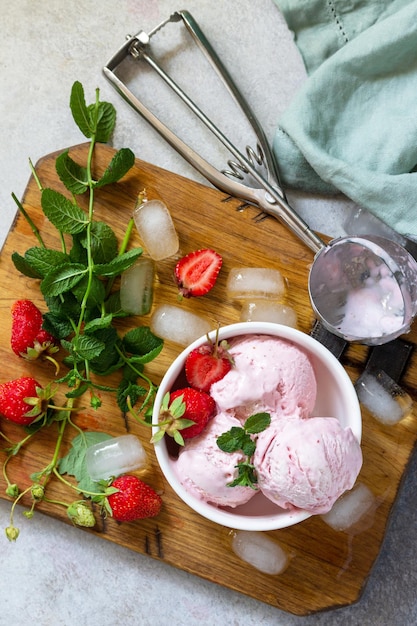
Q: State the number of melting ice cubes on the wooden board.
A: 9